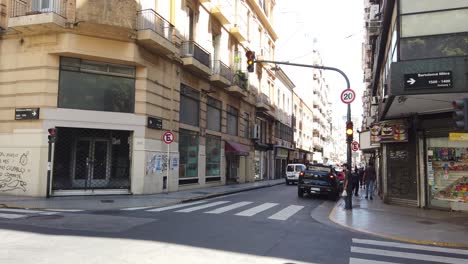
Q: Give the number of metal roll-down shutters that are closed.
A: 2